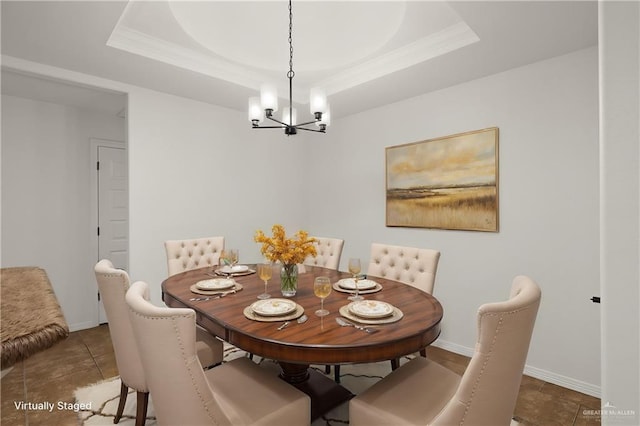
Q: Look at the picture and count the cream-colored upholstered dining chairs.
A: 6